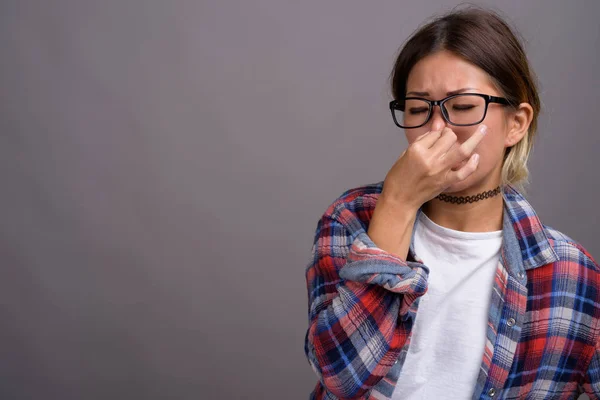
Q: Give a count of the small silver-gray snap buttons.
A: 3